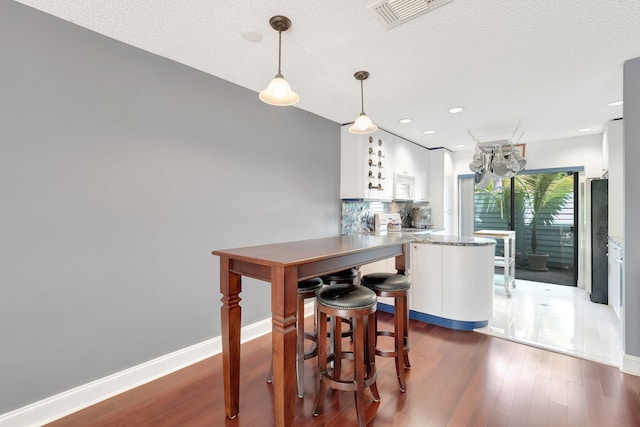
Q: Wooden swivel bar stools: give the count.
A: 4